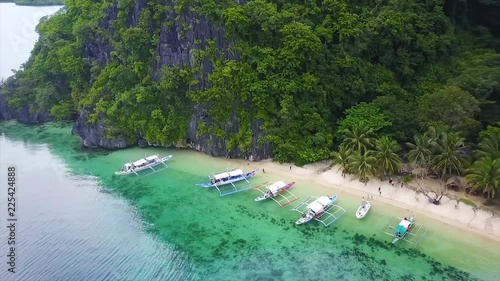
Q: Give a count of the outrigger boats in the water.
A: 5